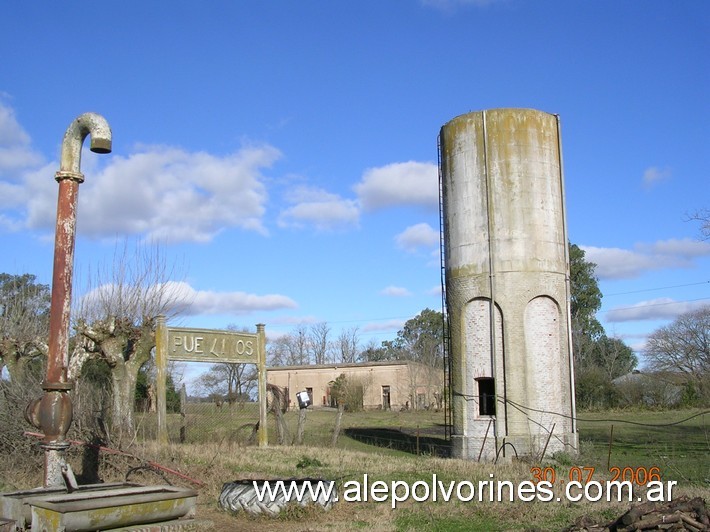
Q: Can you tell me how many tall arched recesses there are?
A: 2